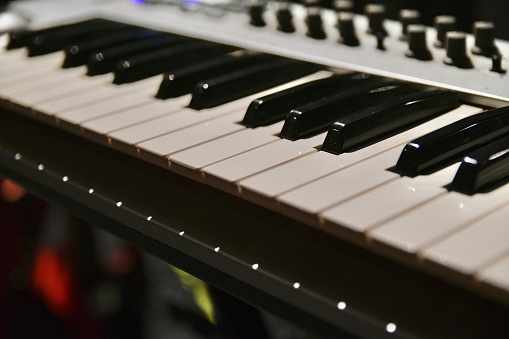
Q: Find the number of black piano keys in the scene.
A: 12